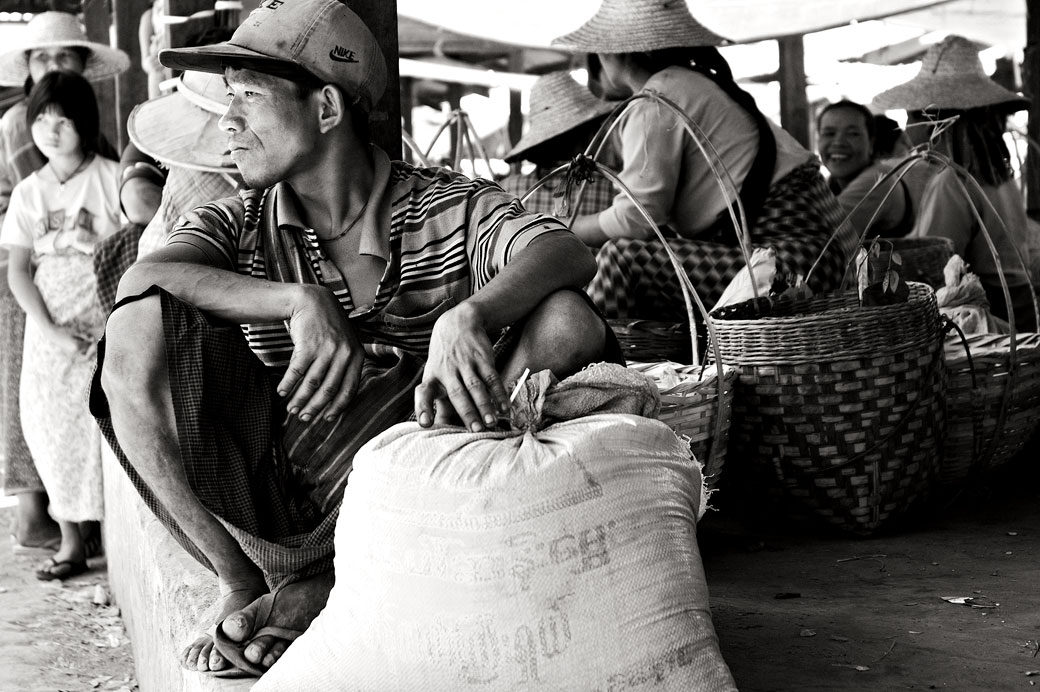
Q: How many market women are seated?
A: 4